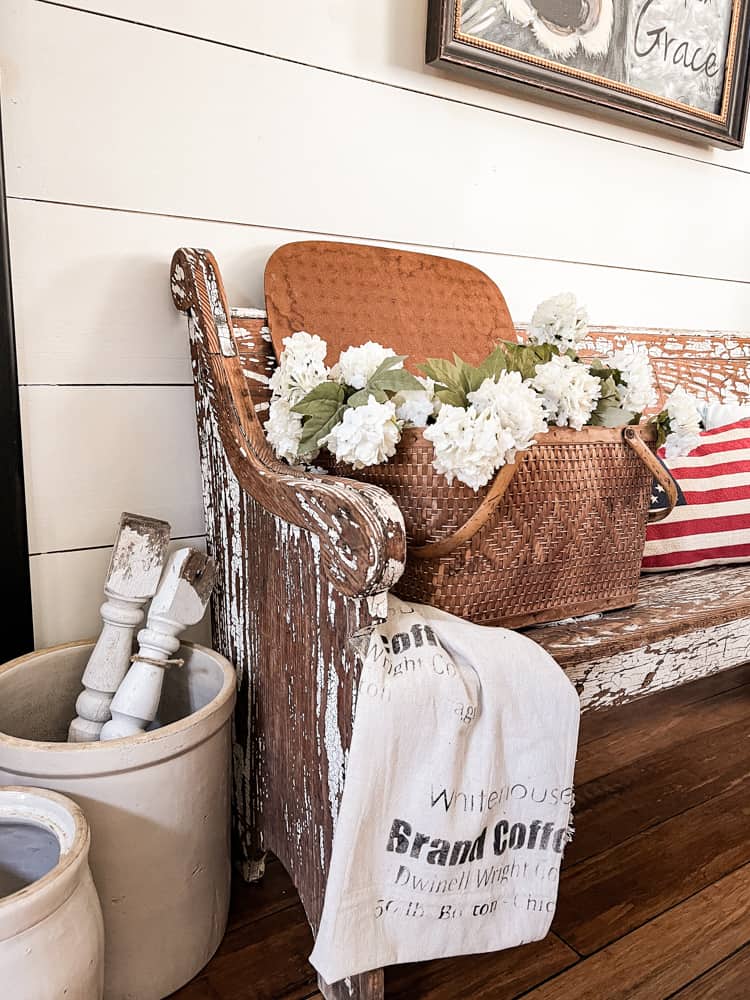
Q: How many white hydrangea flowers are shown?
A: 11